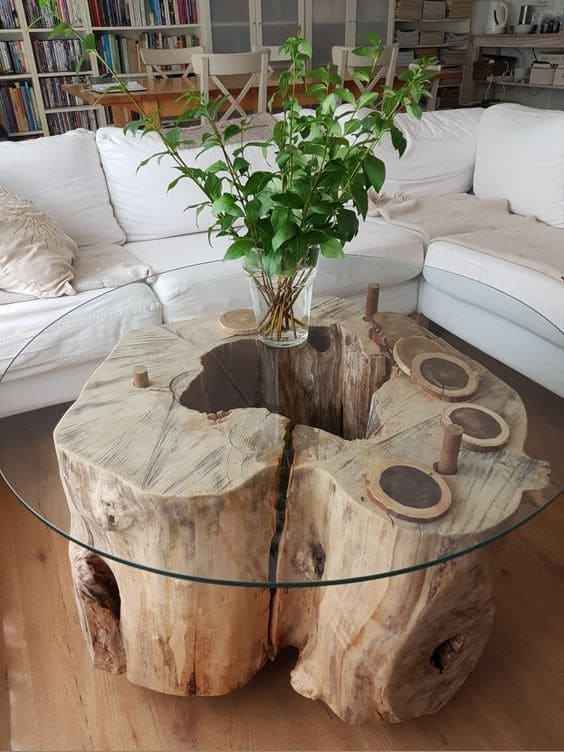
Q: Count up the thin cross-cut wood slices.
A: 5